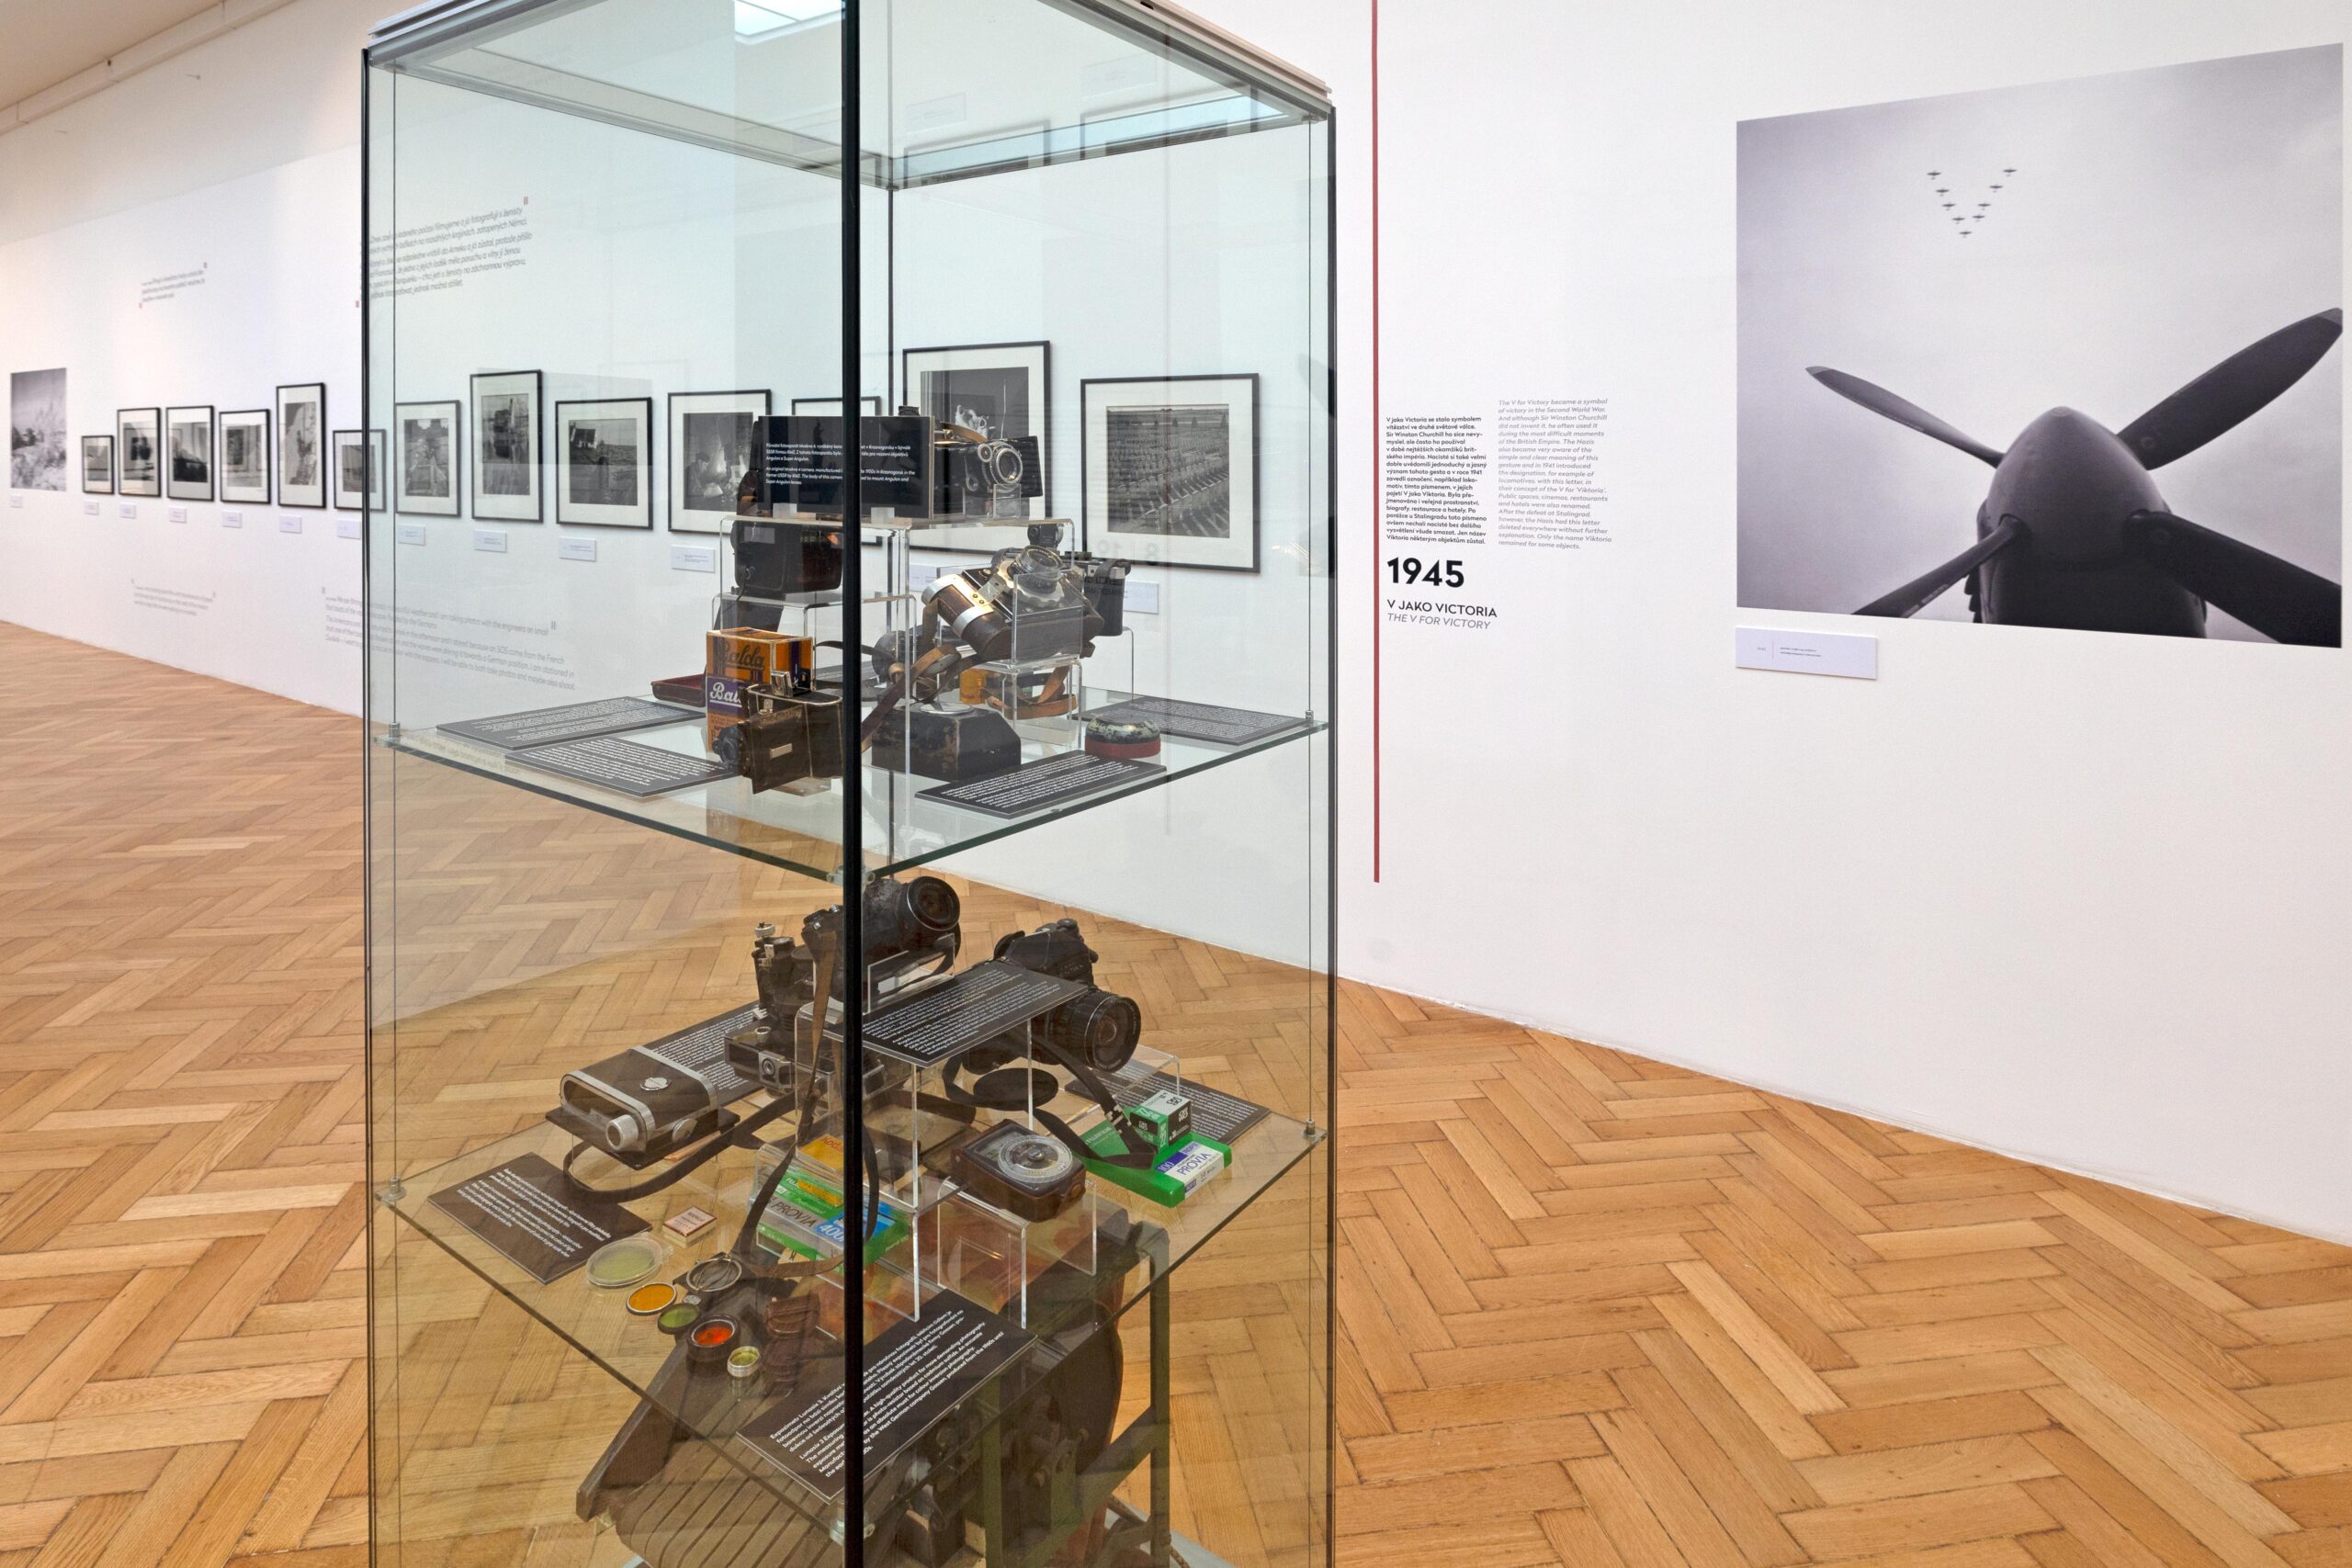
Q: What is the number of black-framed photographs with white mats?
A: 13